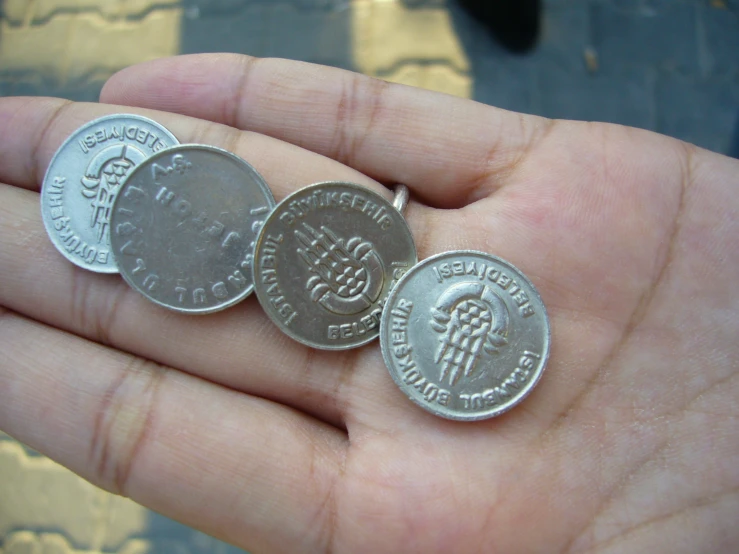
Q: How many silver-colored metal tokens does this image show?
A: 4